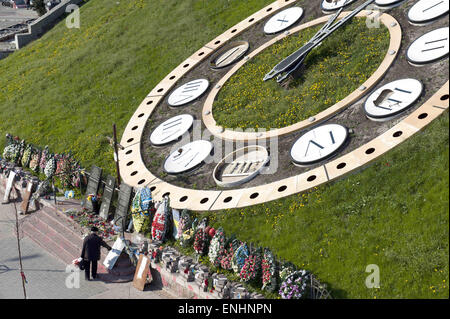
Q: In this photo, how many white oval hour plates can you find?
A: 10